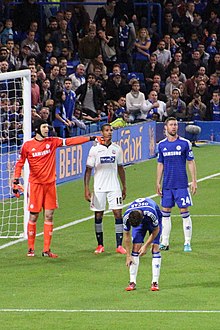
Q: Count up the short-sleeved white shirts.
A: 1